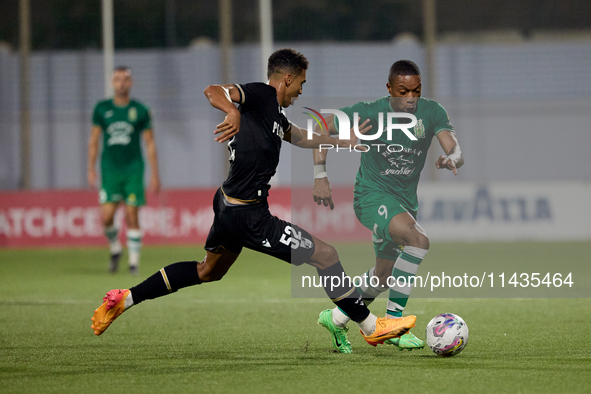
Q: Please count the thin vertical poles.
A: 5